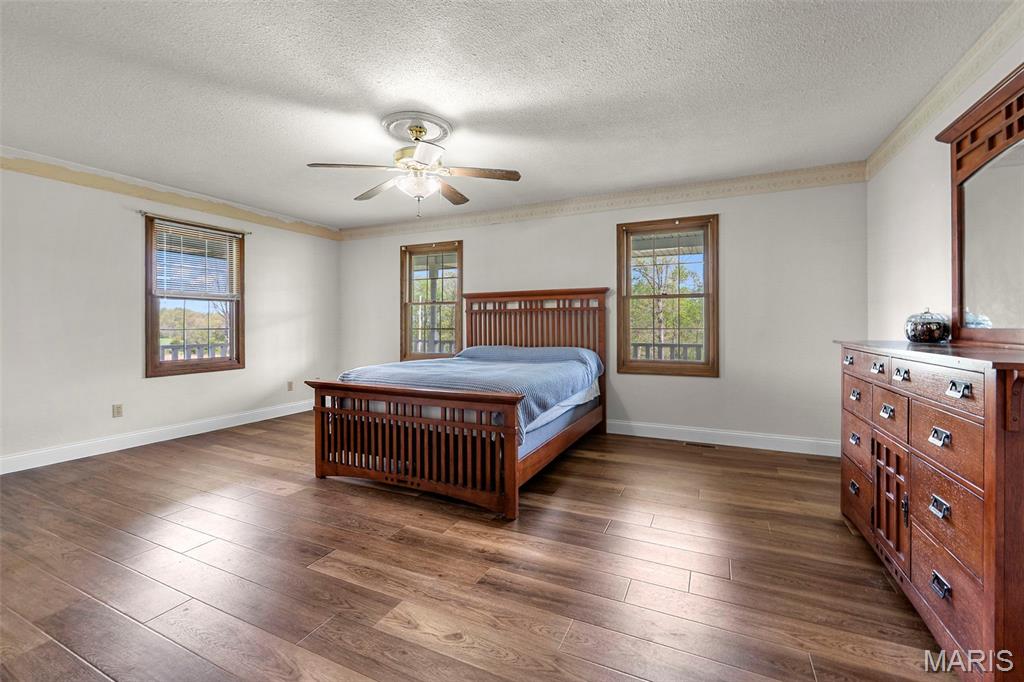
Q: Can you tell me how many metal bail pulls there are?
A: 11